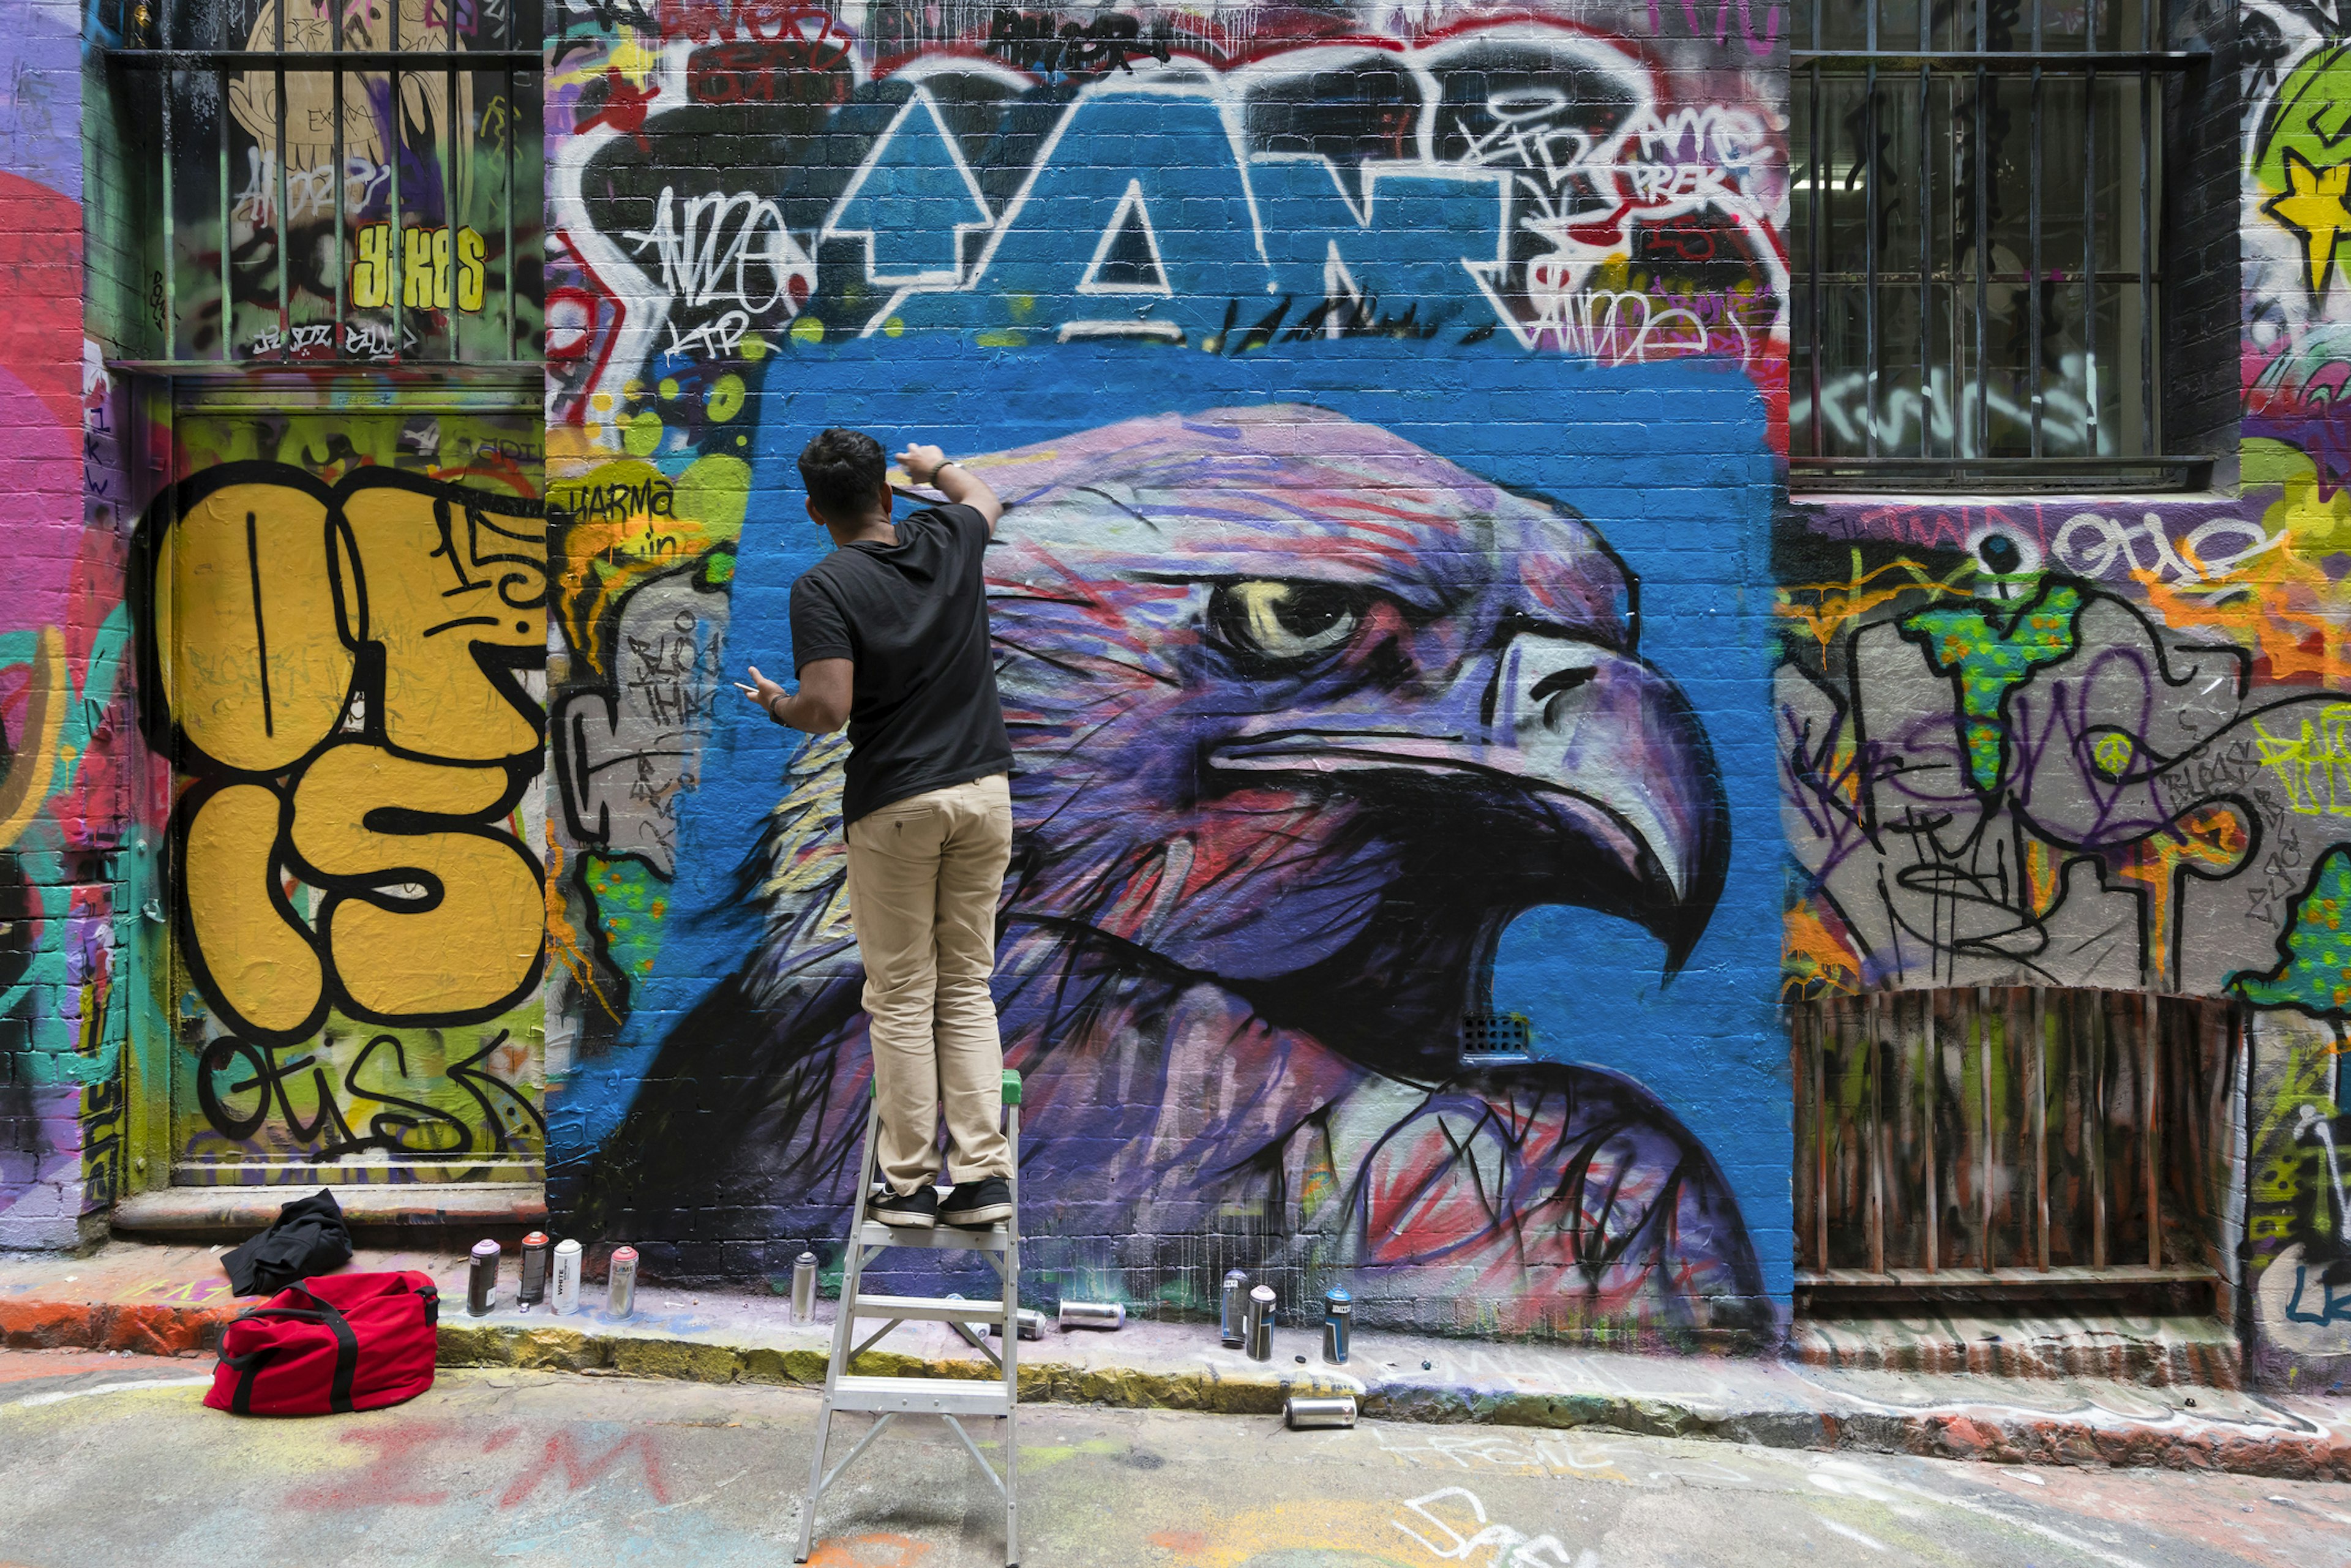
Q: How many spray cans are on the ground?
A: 12